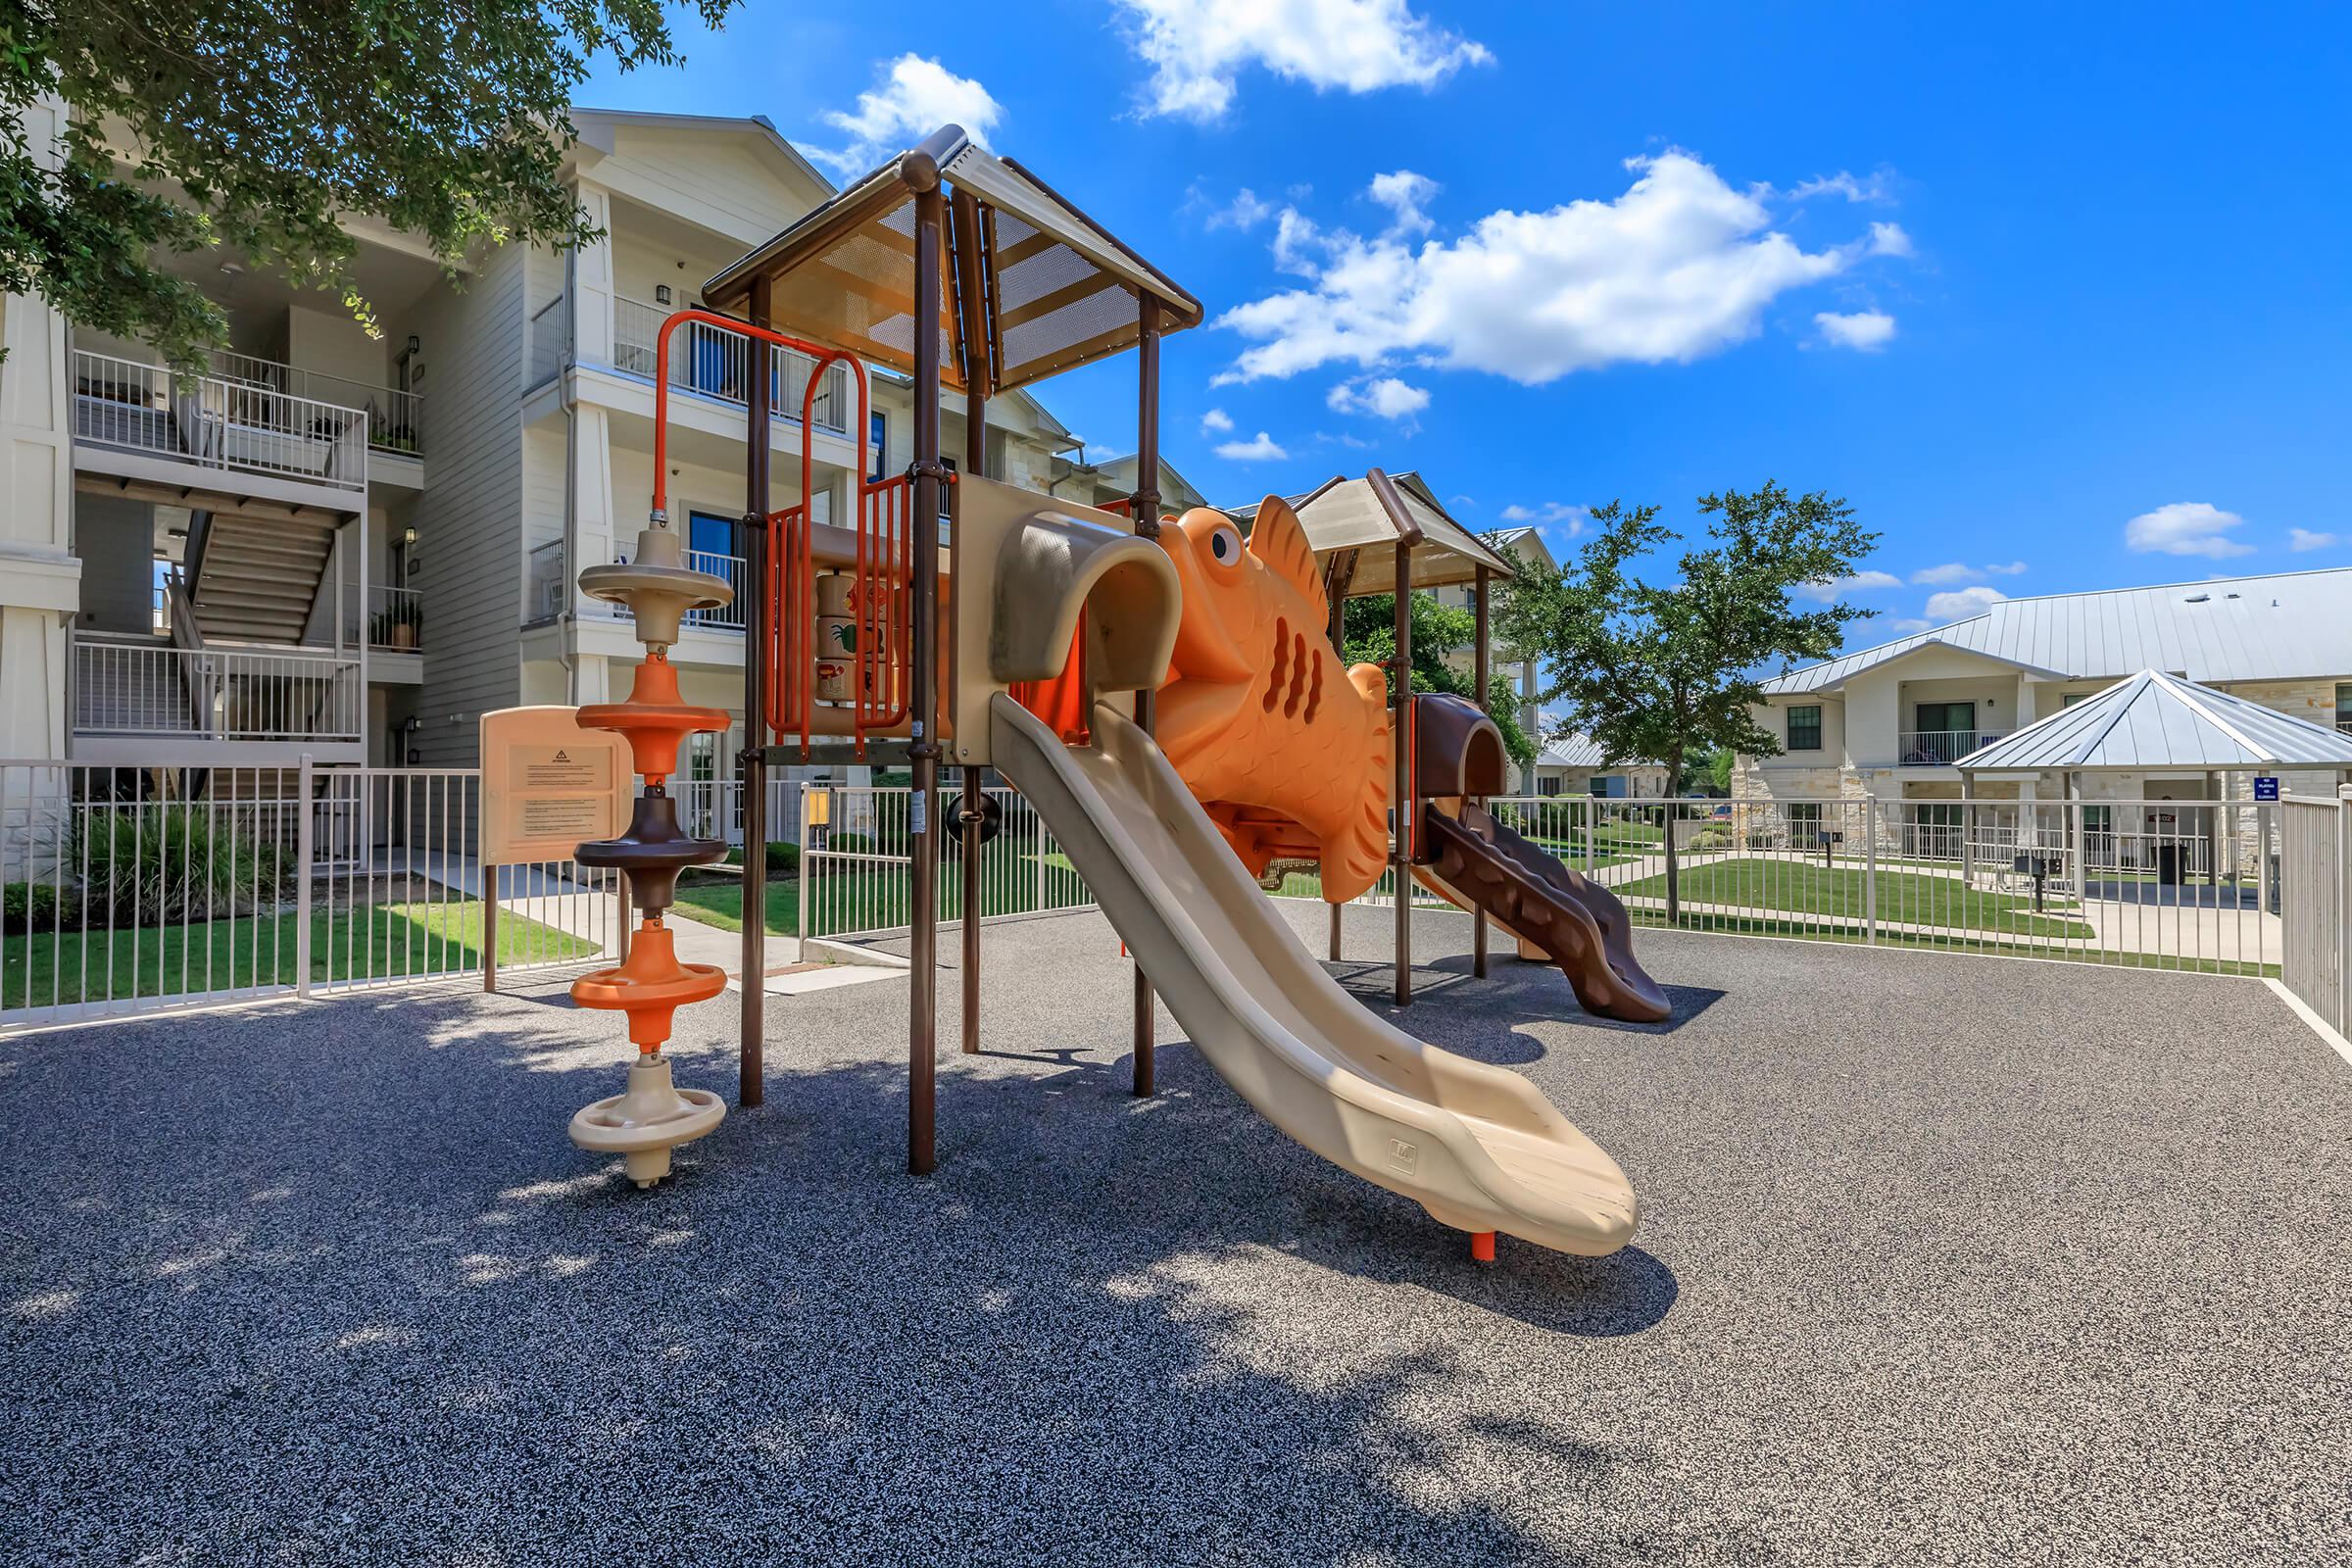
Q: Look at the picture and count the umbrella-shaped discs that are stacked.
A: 5